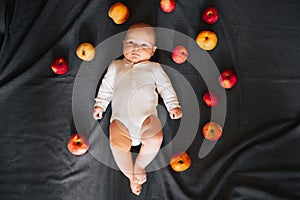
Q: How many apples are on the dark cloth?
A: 12